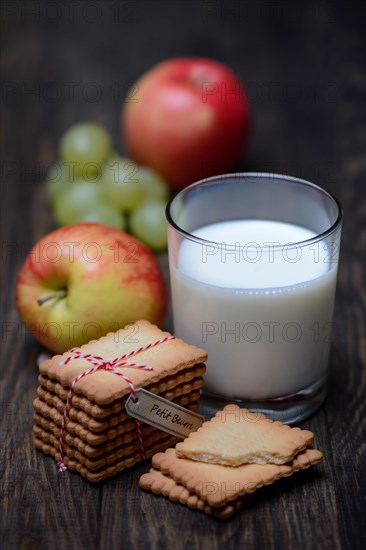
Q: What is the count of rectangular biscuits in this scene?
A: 10